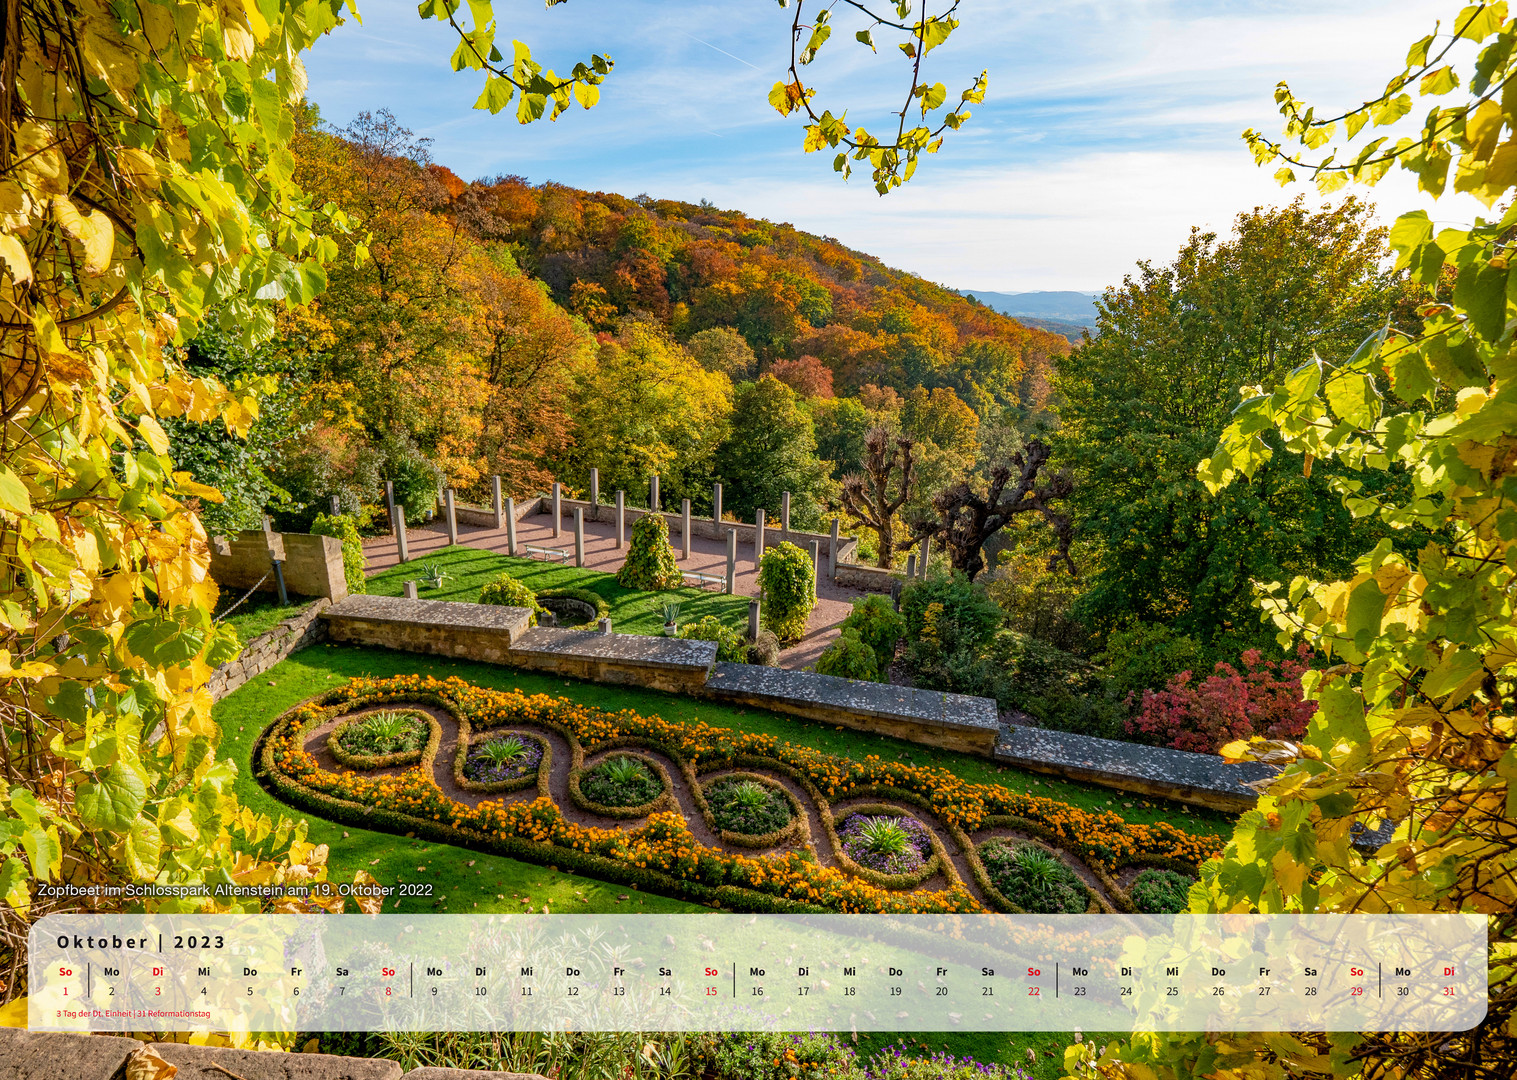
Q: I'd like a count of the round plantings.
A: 7